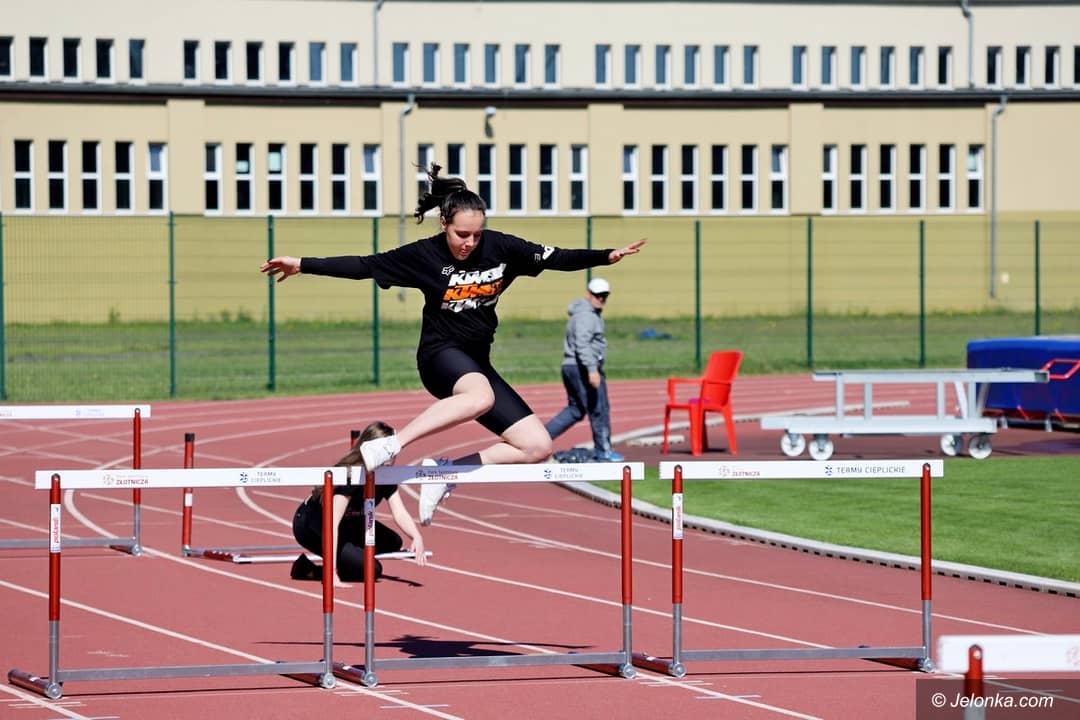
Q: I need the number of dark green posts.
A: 9